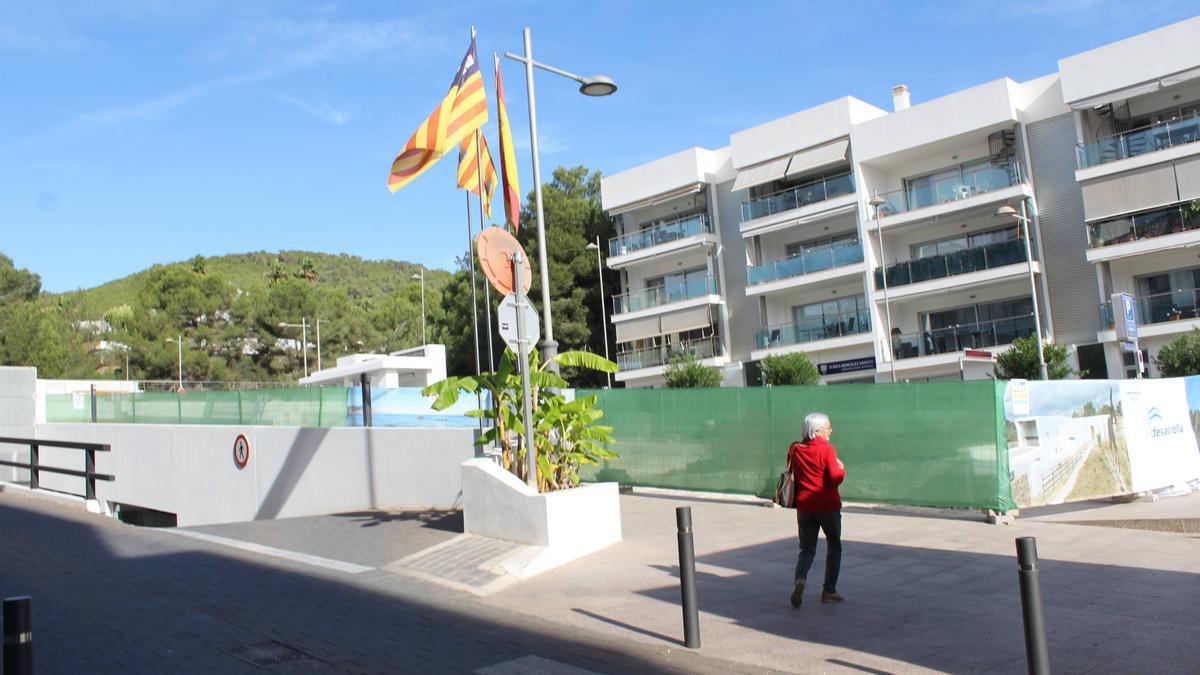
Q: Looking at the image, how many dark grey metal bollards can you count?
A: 3